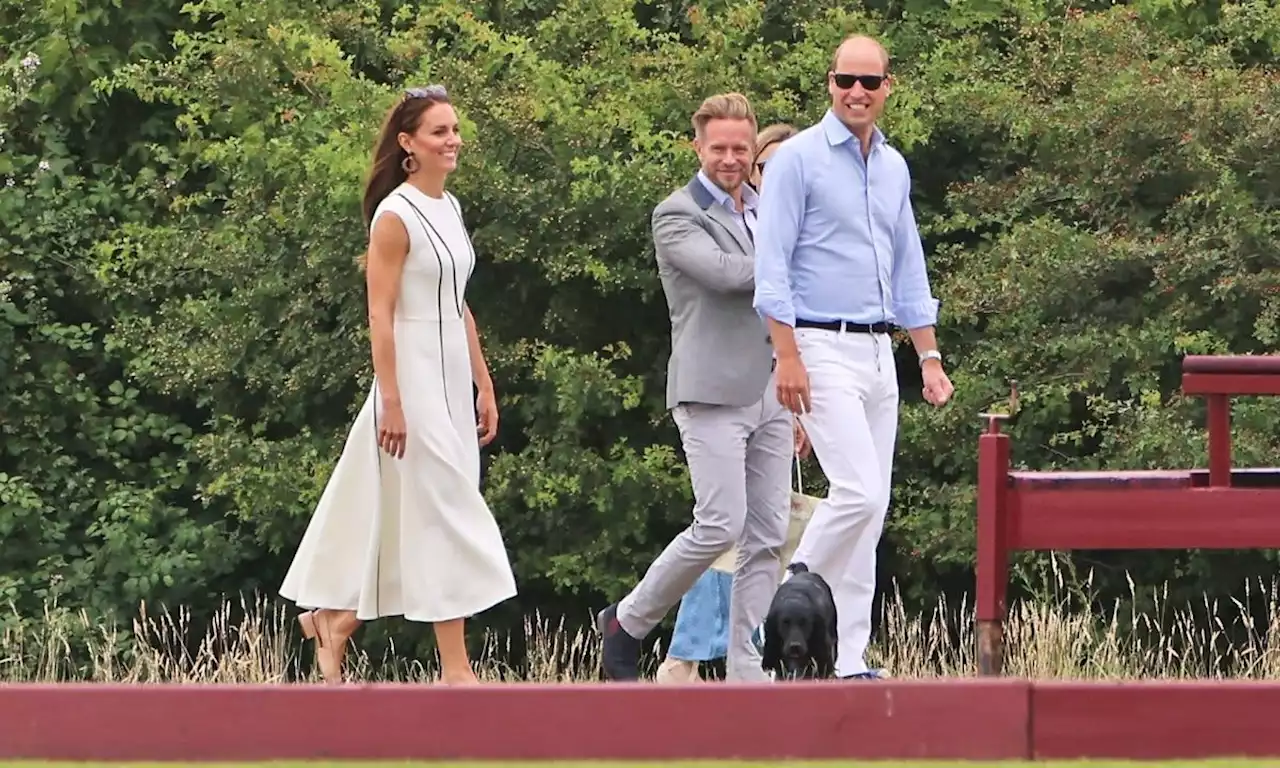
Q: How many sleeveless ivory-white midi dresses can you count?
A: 1